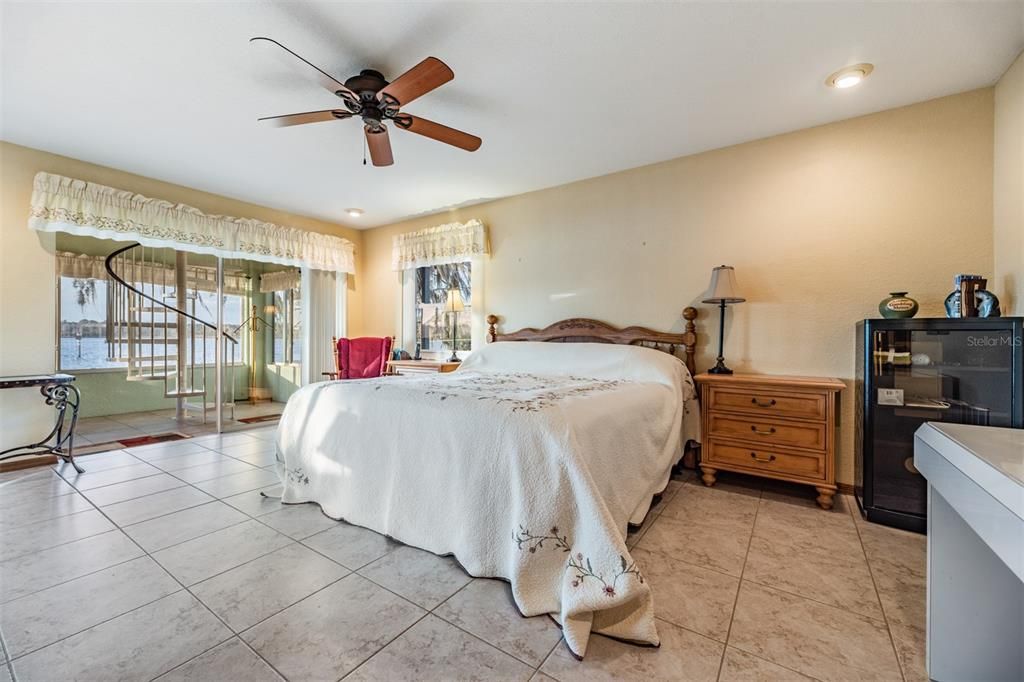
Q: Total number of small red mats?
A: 2